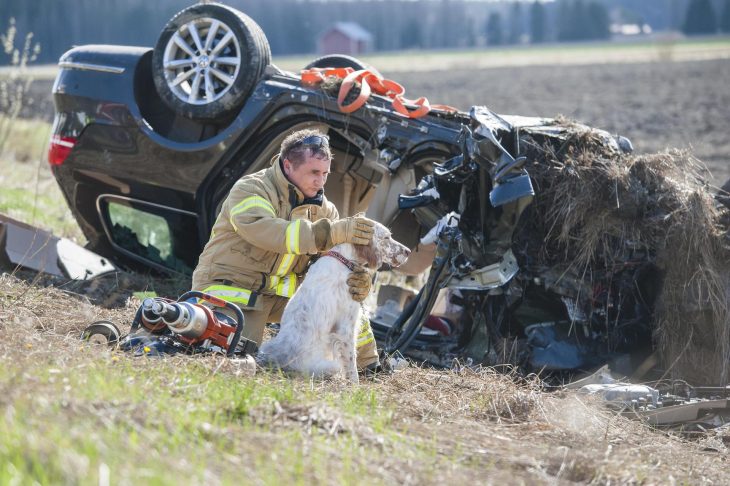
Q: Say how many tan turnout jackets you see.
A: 1